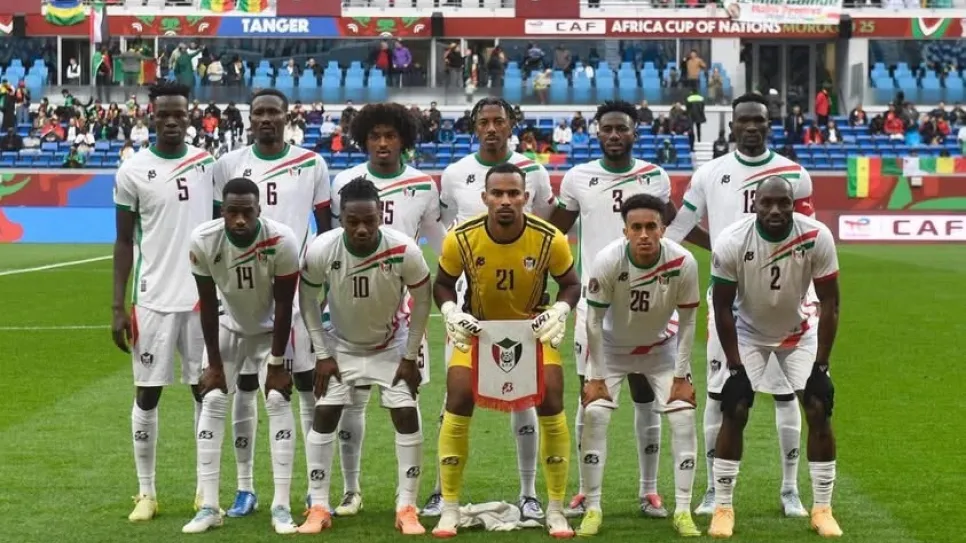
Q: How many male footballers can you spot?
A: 11